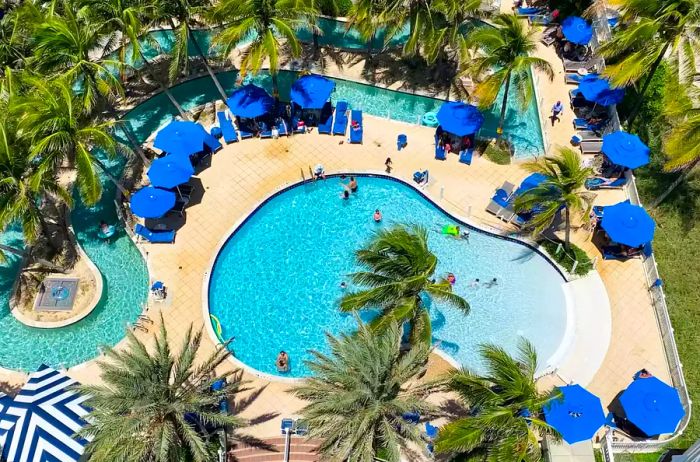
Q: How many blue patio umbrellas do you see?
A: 14